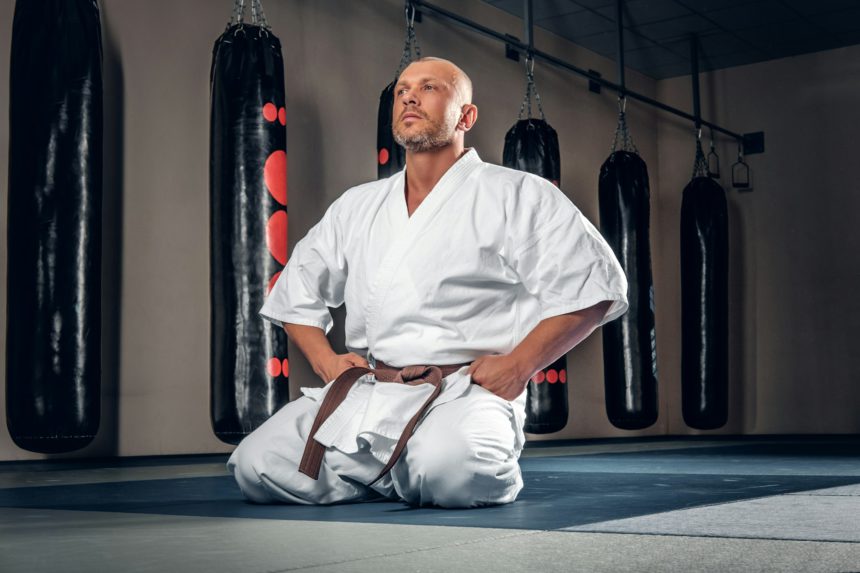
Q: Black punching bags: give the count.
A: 6